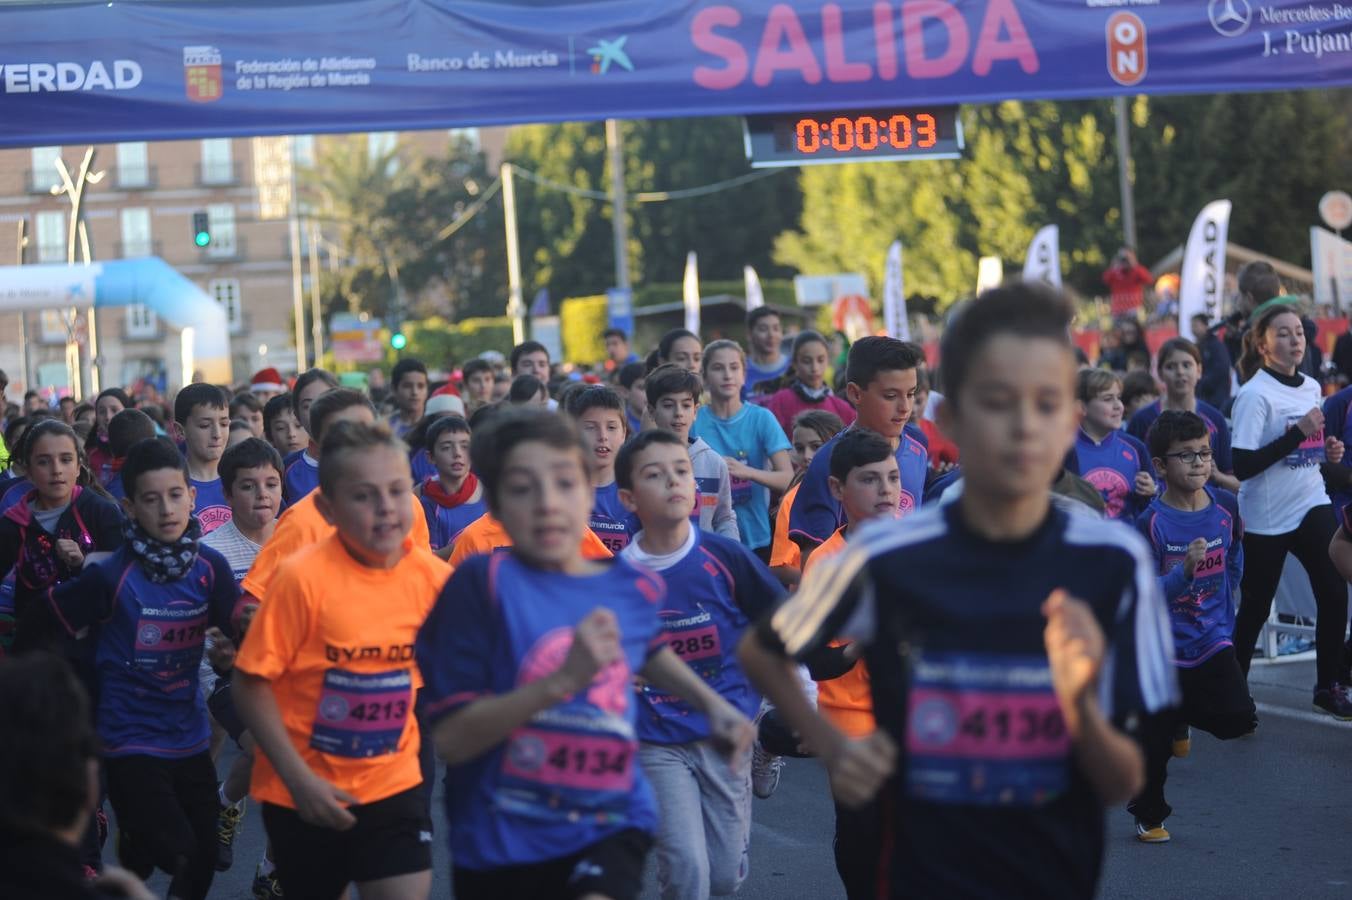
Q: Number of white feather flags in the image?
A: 5